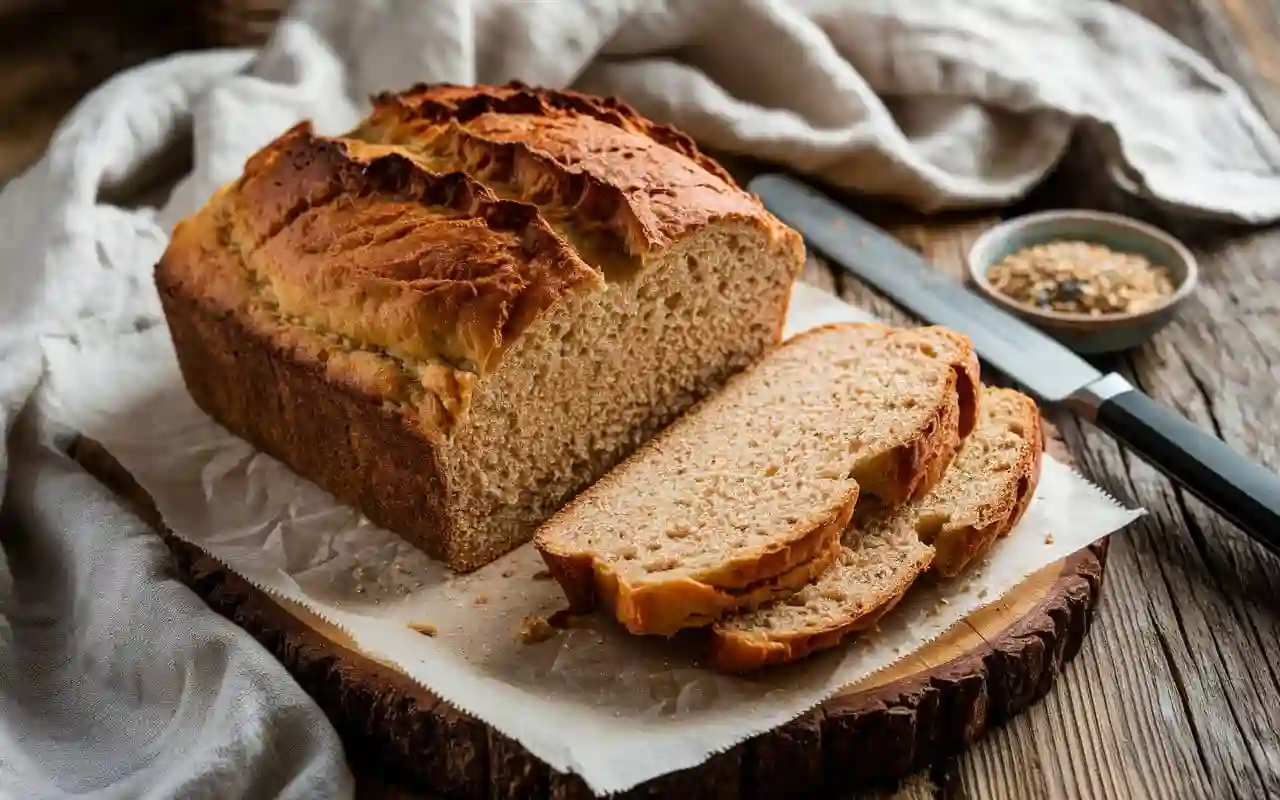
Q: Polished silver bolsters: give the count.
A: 1